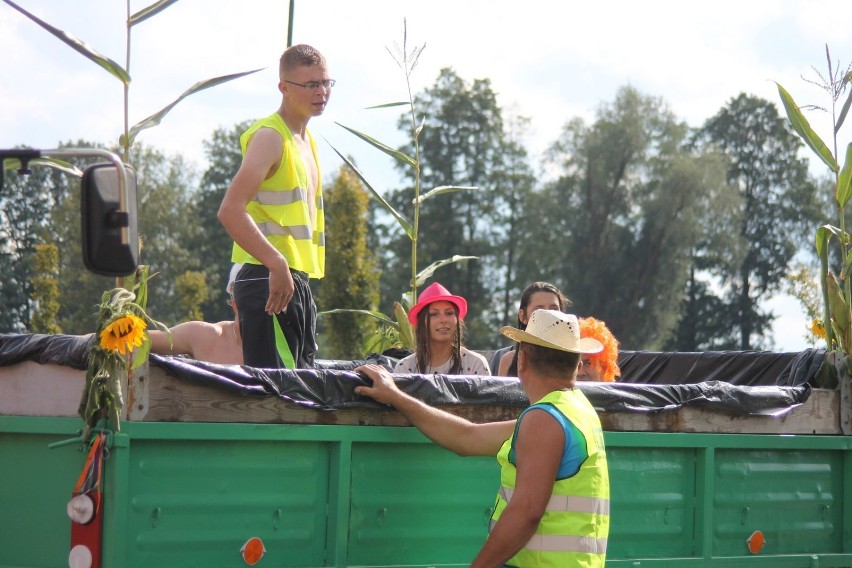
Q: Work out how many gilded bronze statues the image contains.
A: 0